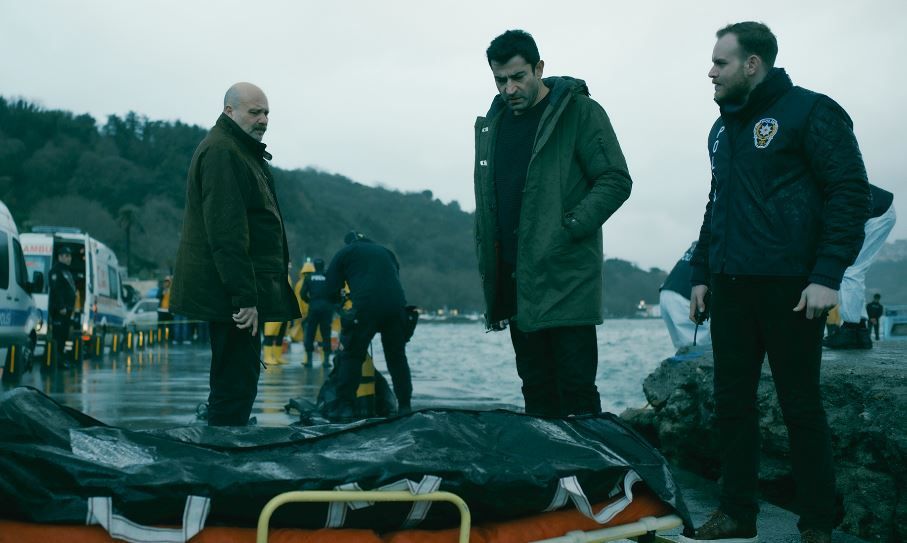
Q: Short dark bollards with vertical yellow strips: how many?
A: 10